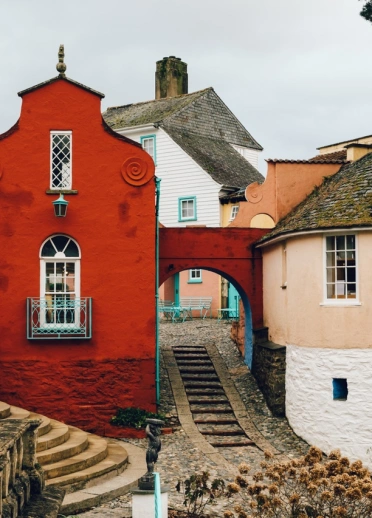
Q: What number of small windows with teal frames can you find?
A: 3